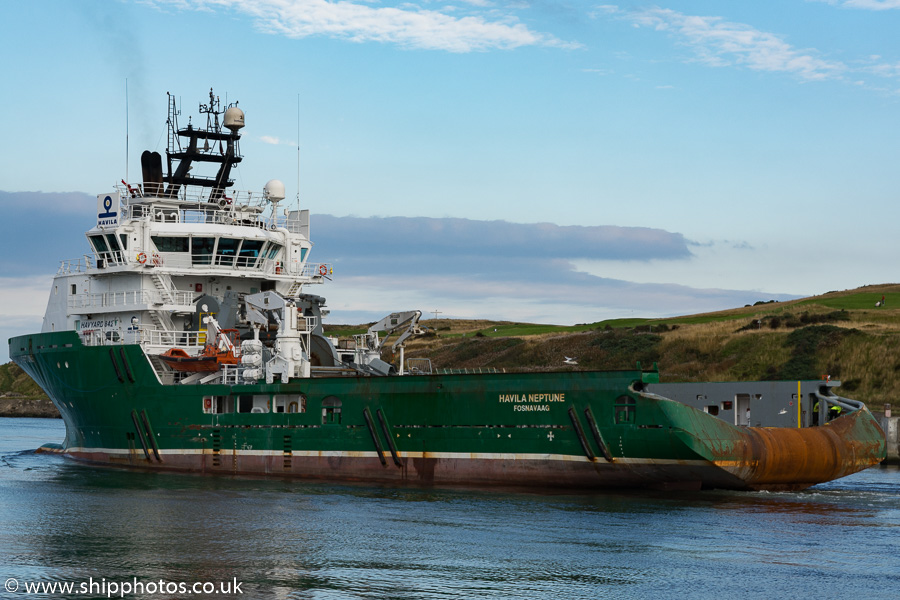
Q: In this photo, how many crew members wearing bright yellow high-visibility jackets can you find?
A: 2